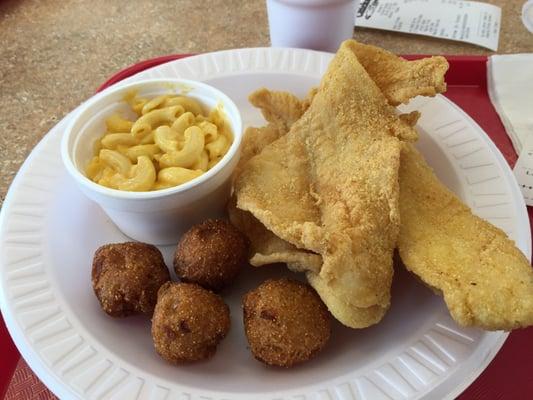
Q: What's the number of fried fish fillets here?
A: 3